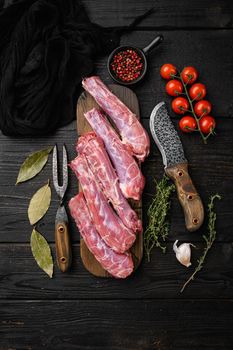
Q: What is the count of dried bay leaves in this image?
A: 3